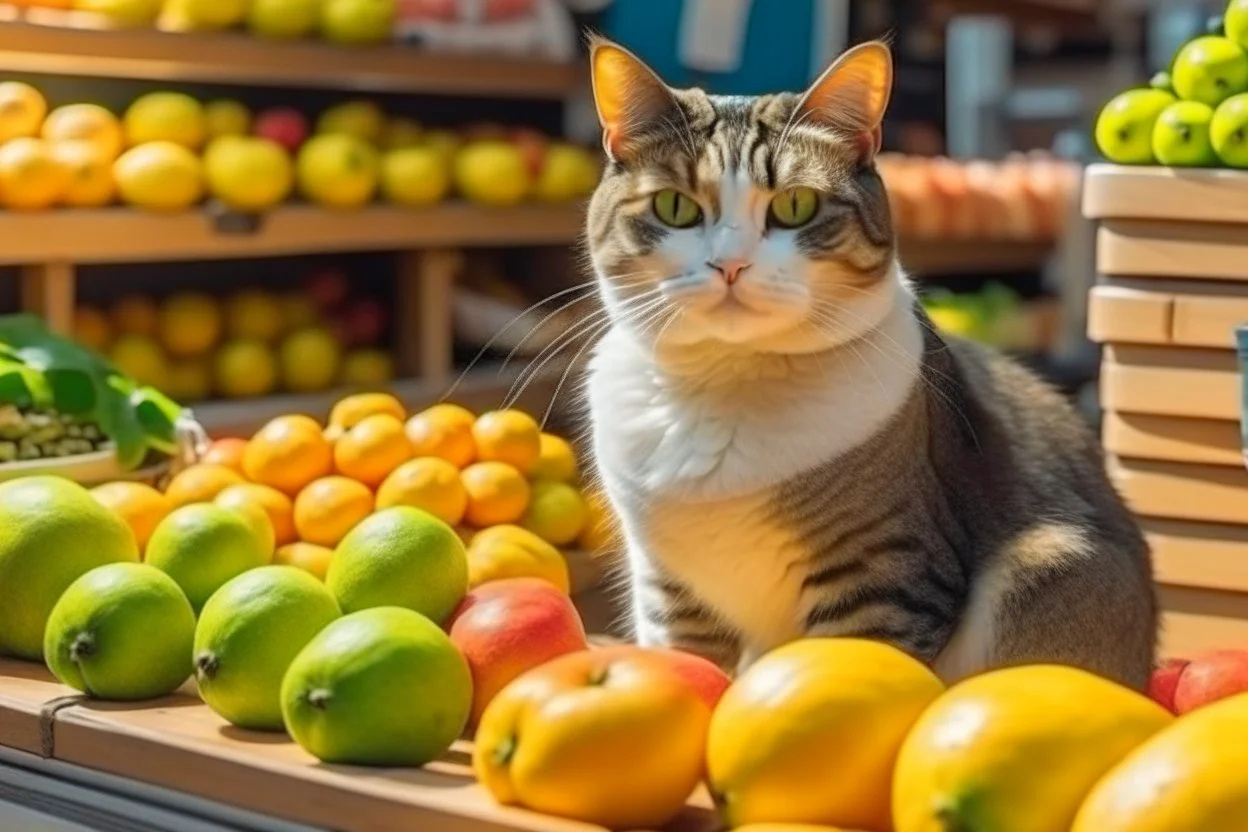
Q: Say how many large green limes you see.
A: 6